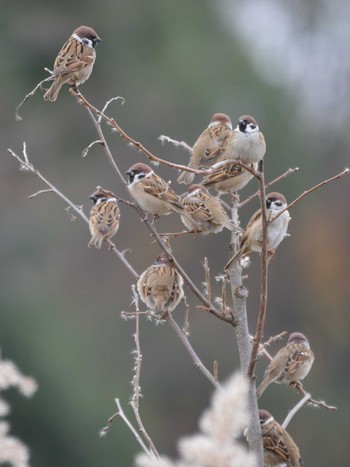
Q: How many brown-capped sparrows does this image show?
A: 11